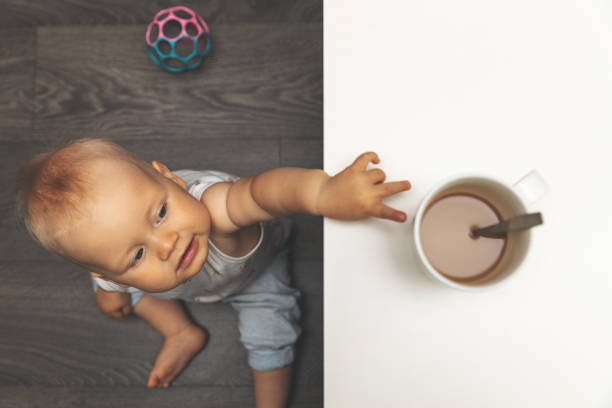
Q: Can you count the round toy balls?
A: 1